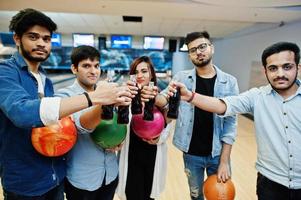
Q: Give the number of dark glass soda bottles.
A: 5